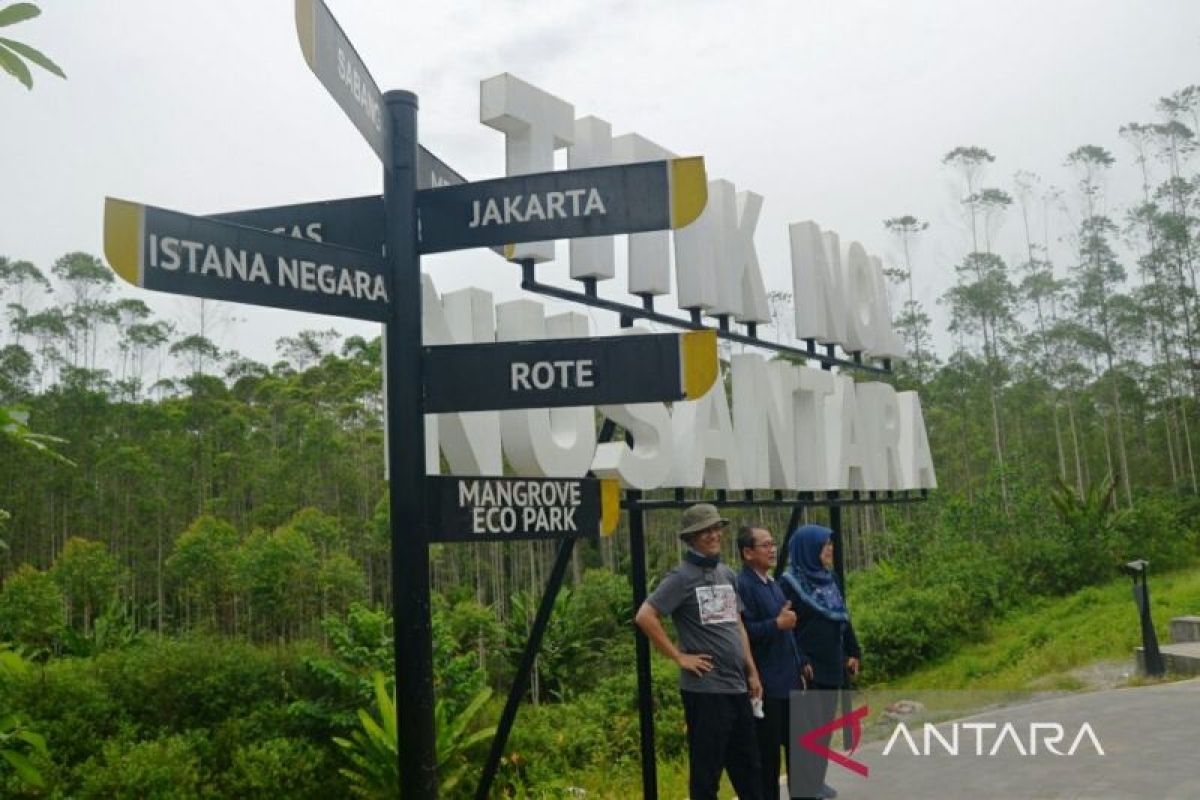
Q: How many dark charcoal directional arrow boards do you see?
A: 7